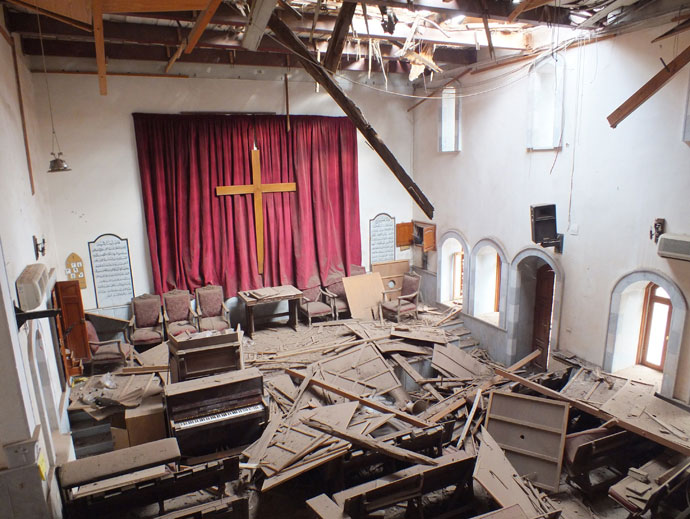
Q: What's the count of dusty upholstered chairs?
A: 7